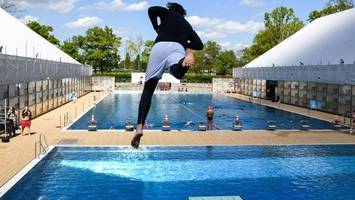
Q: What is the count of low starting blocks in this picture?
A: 8